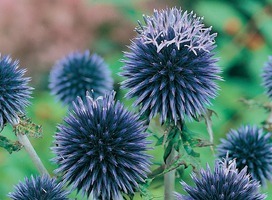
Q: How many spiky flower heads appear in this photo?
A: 8